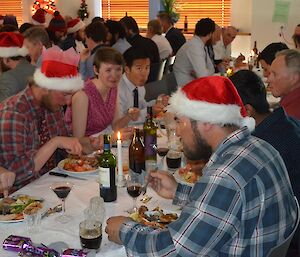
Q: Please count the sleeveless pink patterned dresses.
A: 1